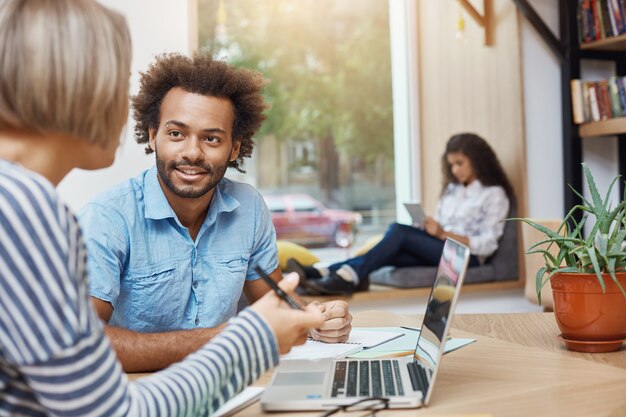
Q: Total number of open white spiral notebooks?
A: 1